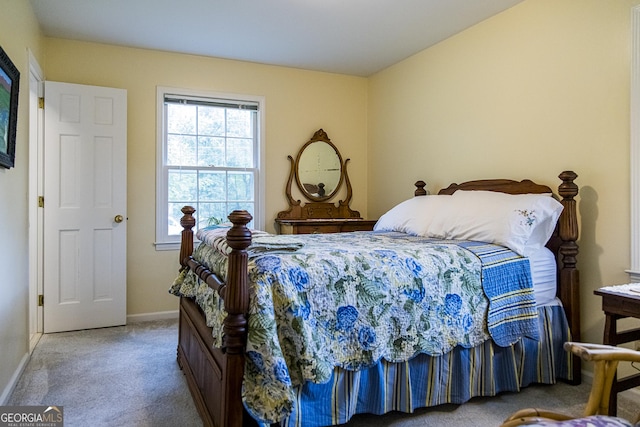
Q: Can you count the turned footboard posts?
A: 2